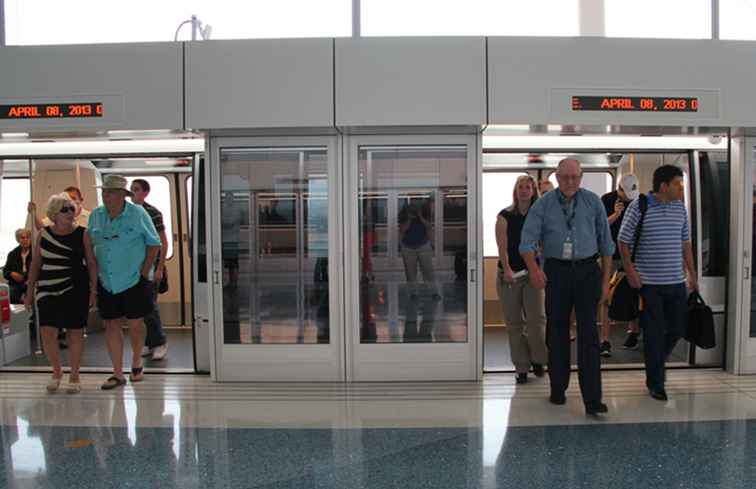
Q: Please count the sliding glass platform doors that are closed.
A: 2